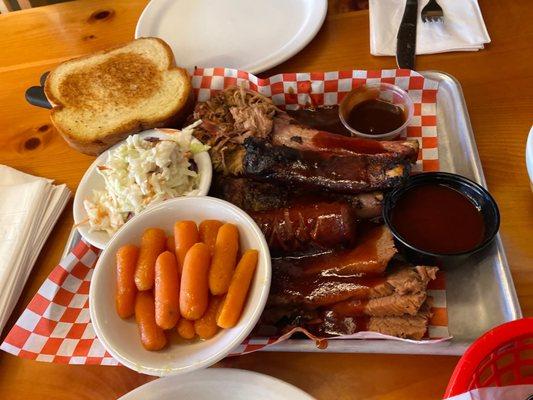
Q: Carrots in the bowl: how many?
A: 12